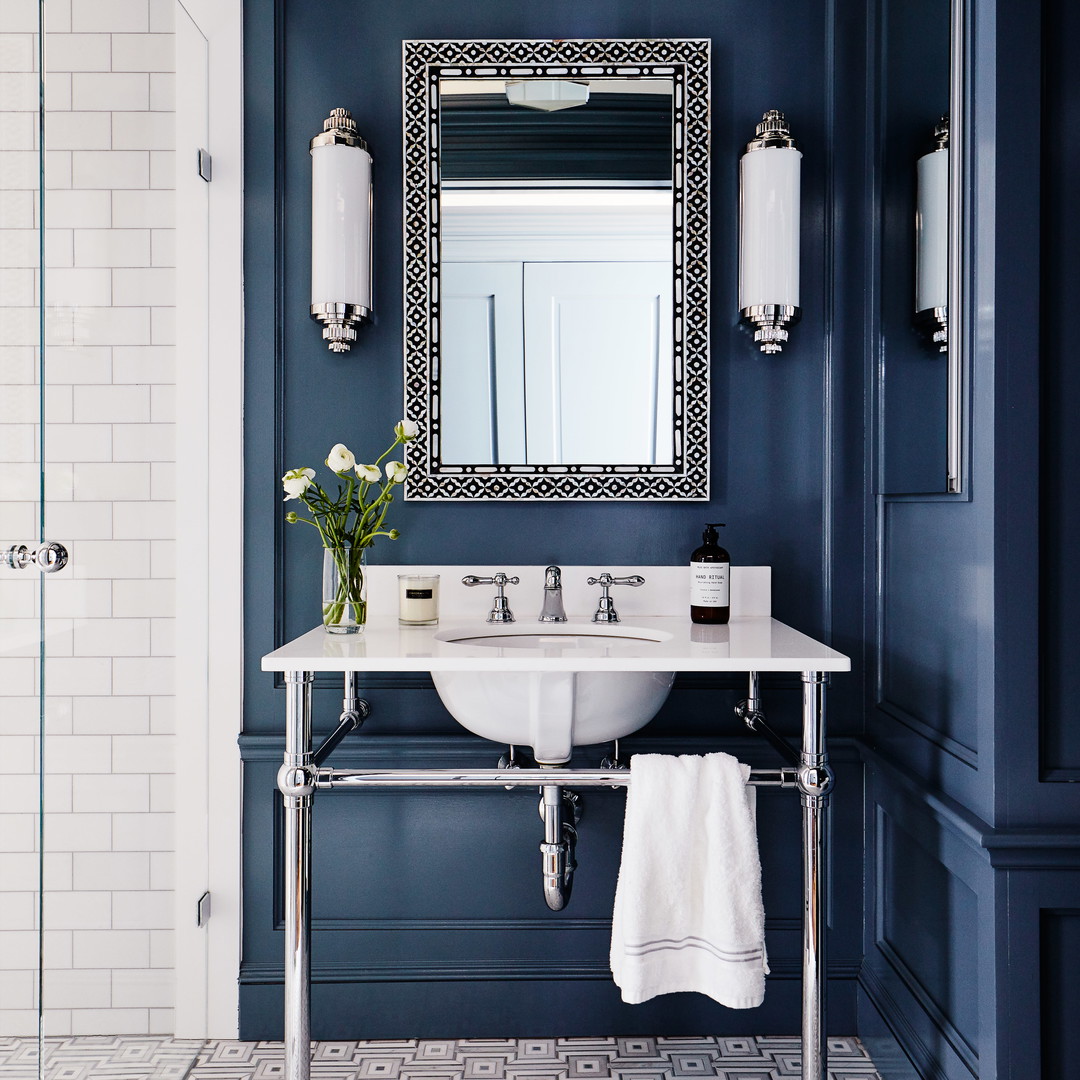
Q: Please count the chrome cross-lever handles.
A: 2